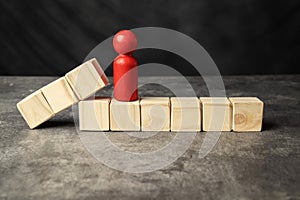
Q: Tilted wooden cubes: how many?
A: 3